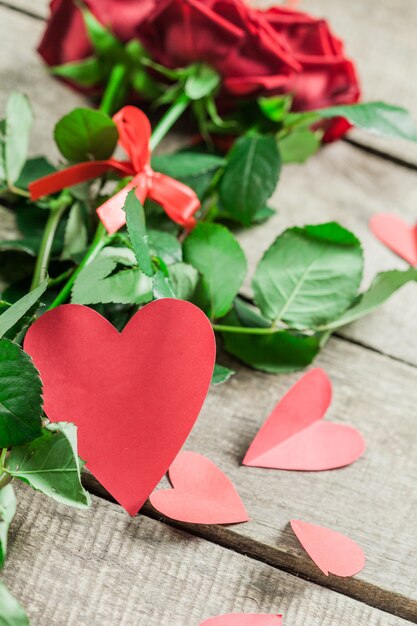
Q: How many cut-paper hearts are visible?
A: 6